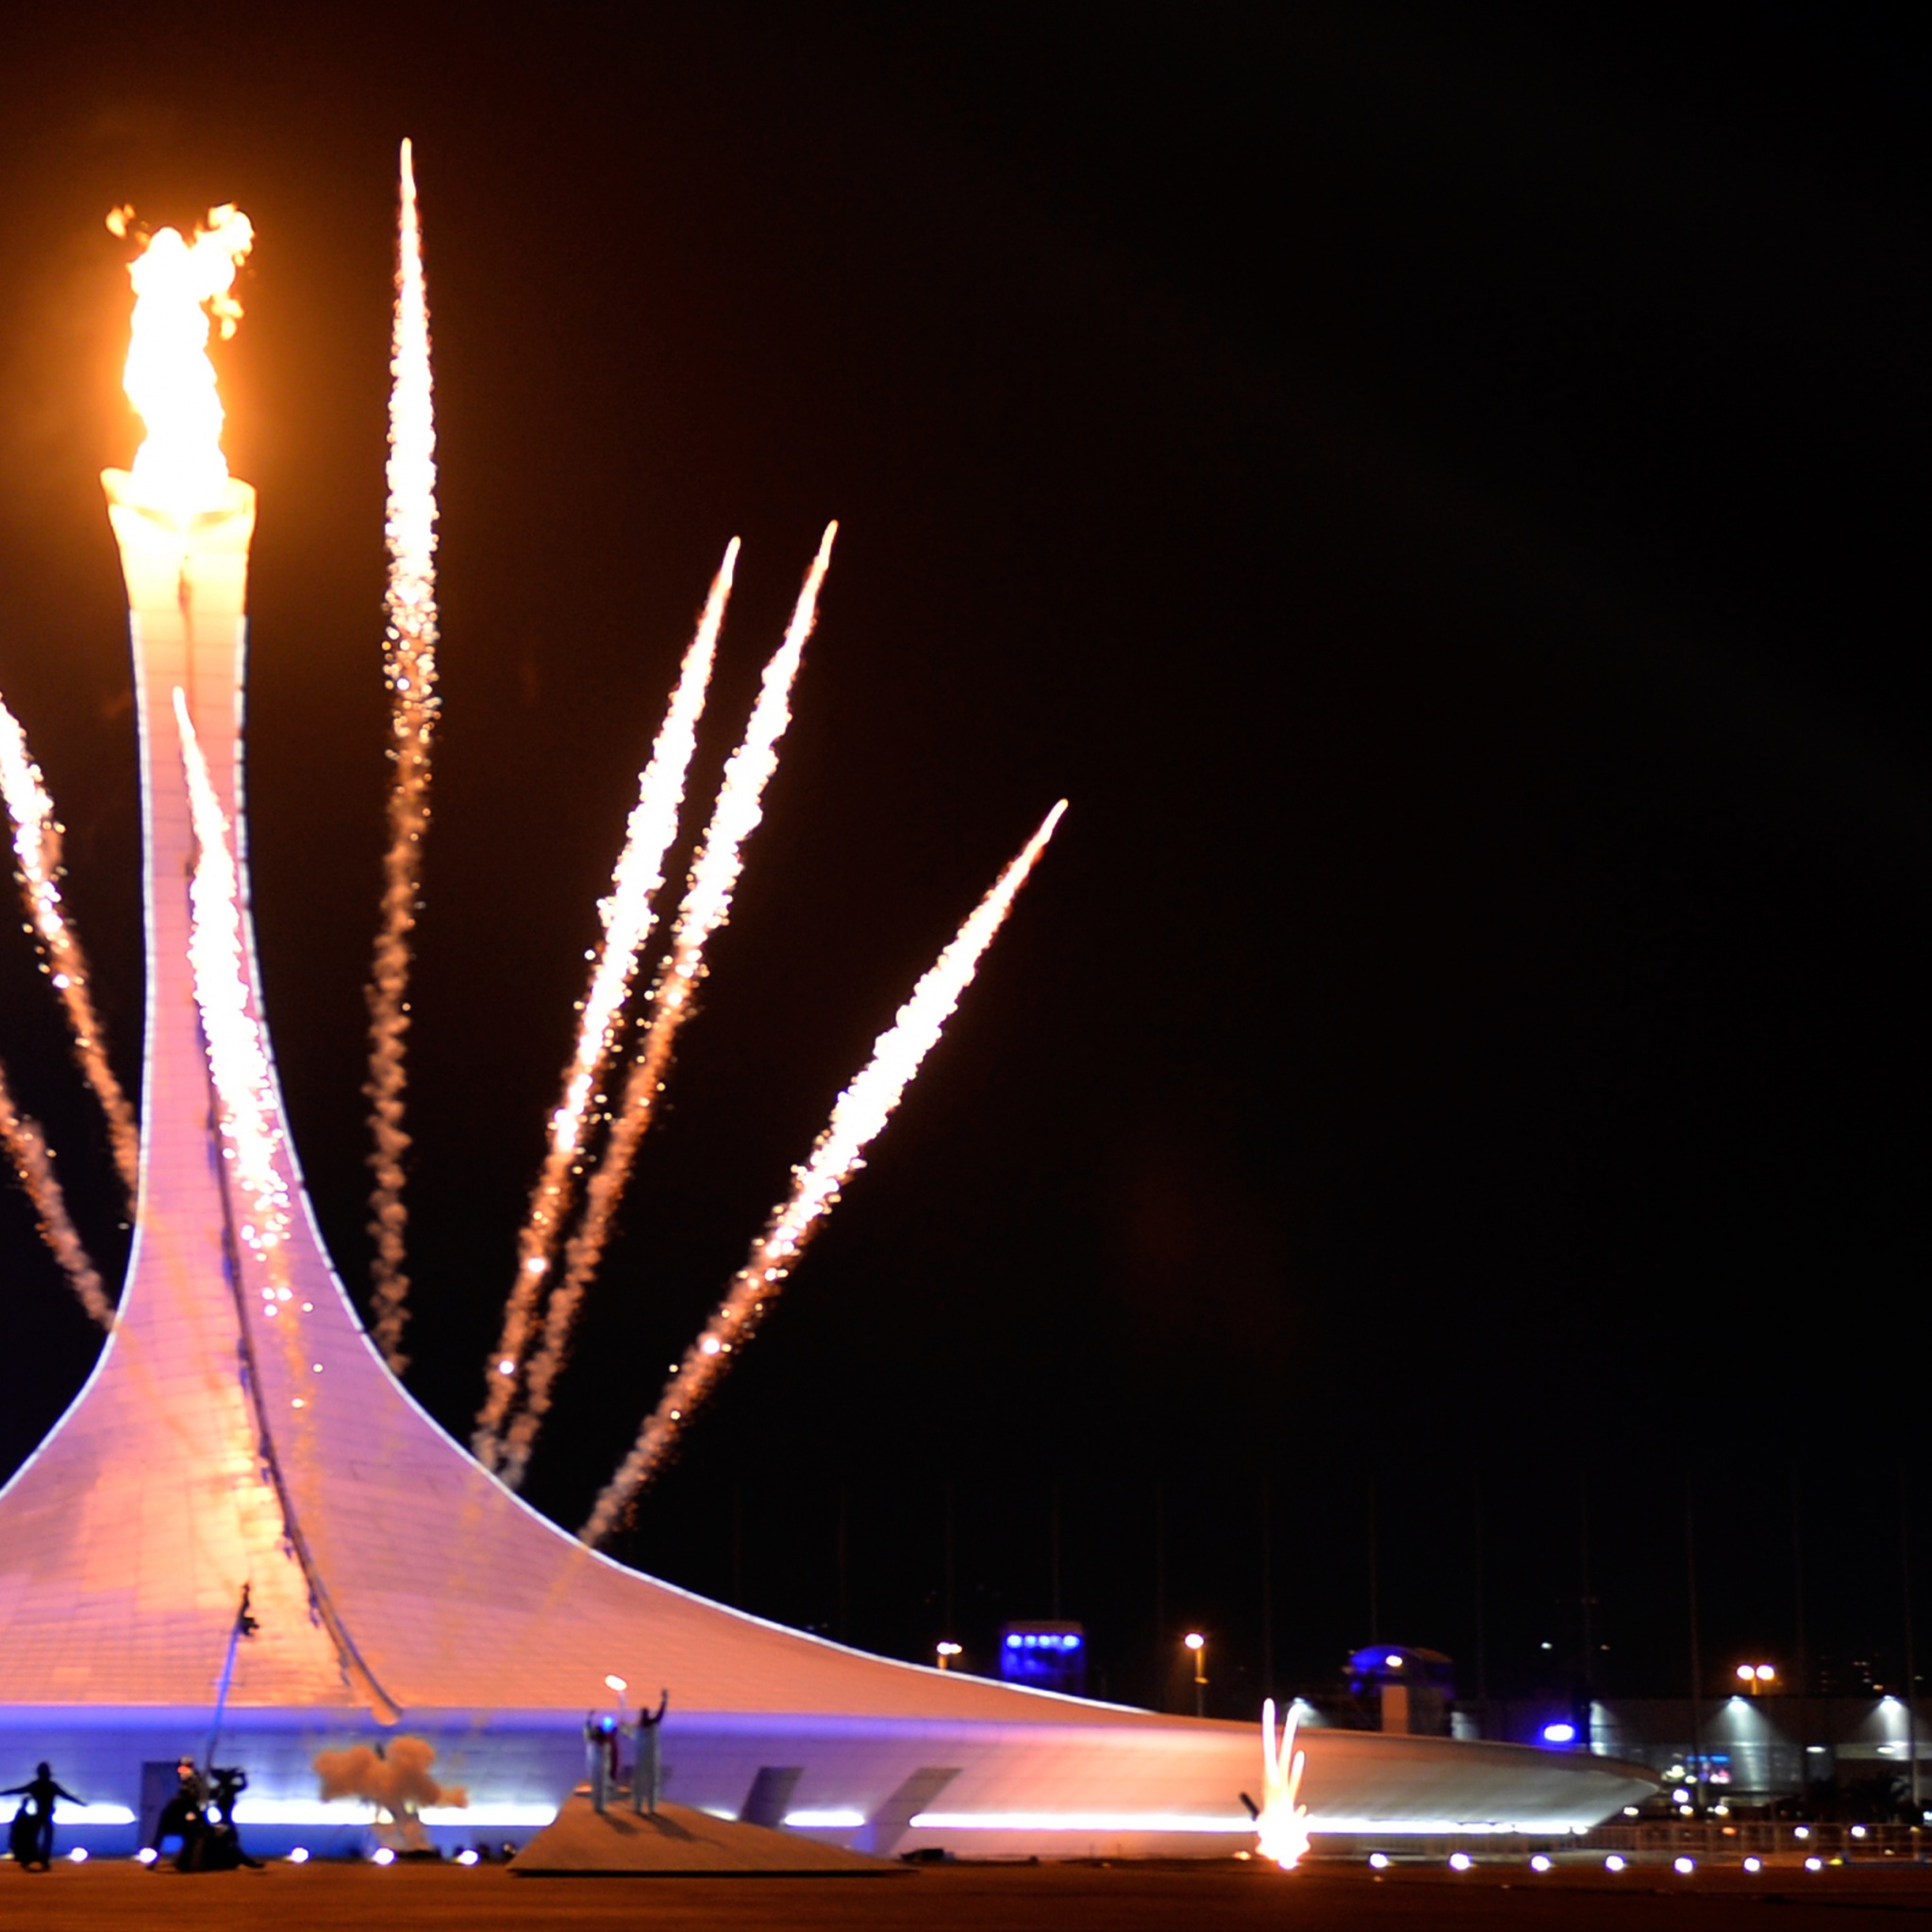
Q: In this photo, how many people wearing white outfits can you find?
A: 2